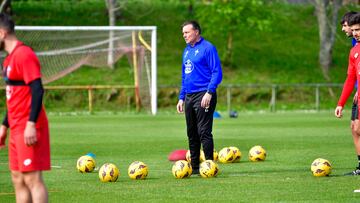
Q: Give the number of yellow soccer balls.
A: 11